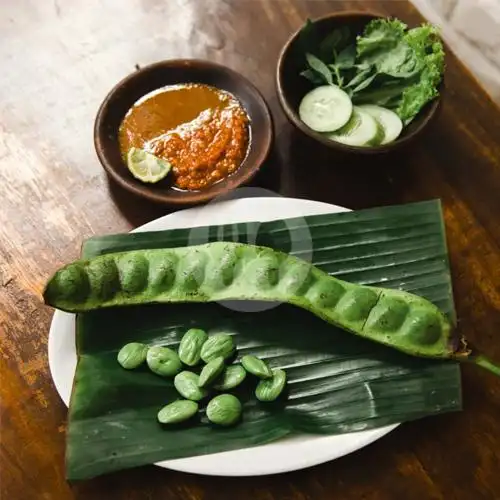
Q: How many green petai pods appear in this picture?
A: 1